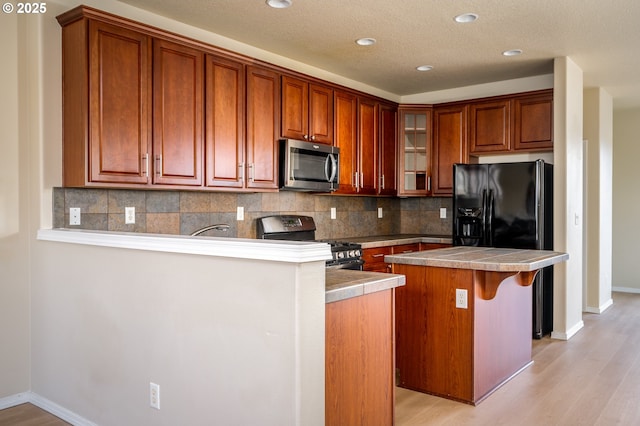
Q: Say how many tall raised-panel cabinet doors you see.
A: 8